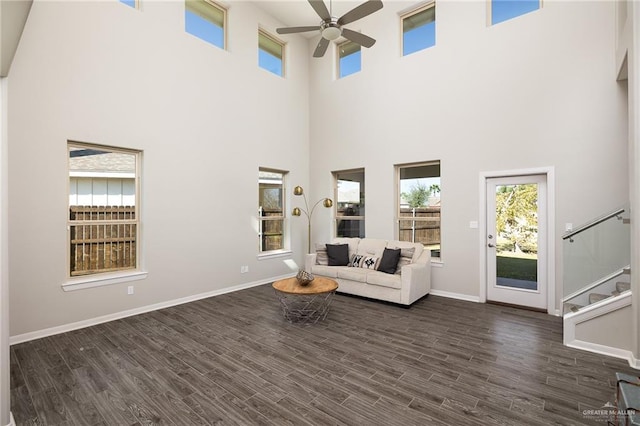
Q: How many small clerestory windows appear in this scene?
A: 6